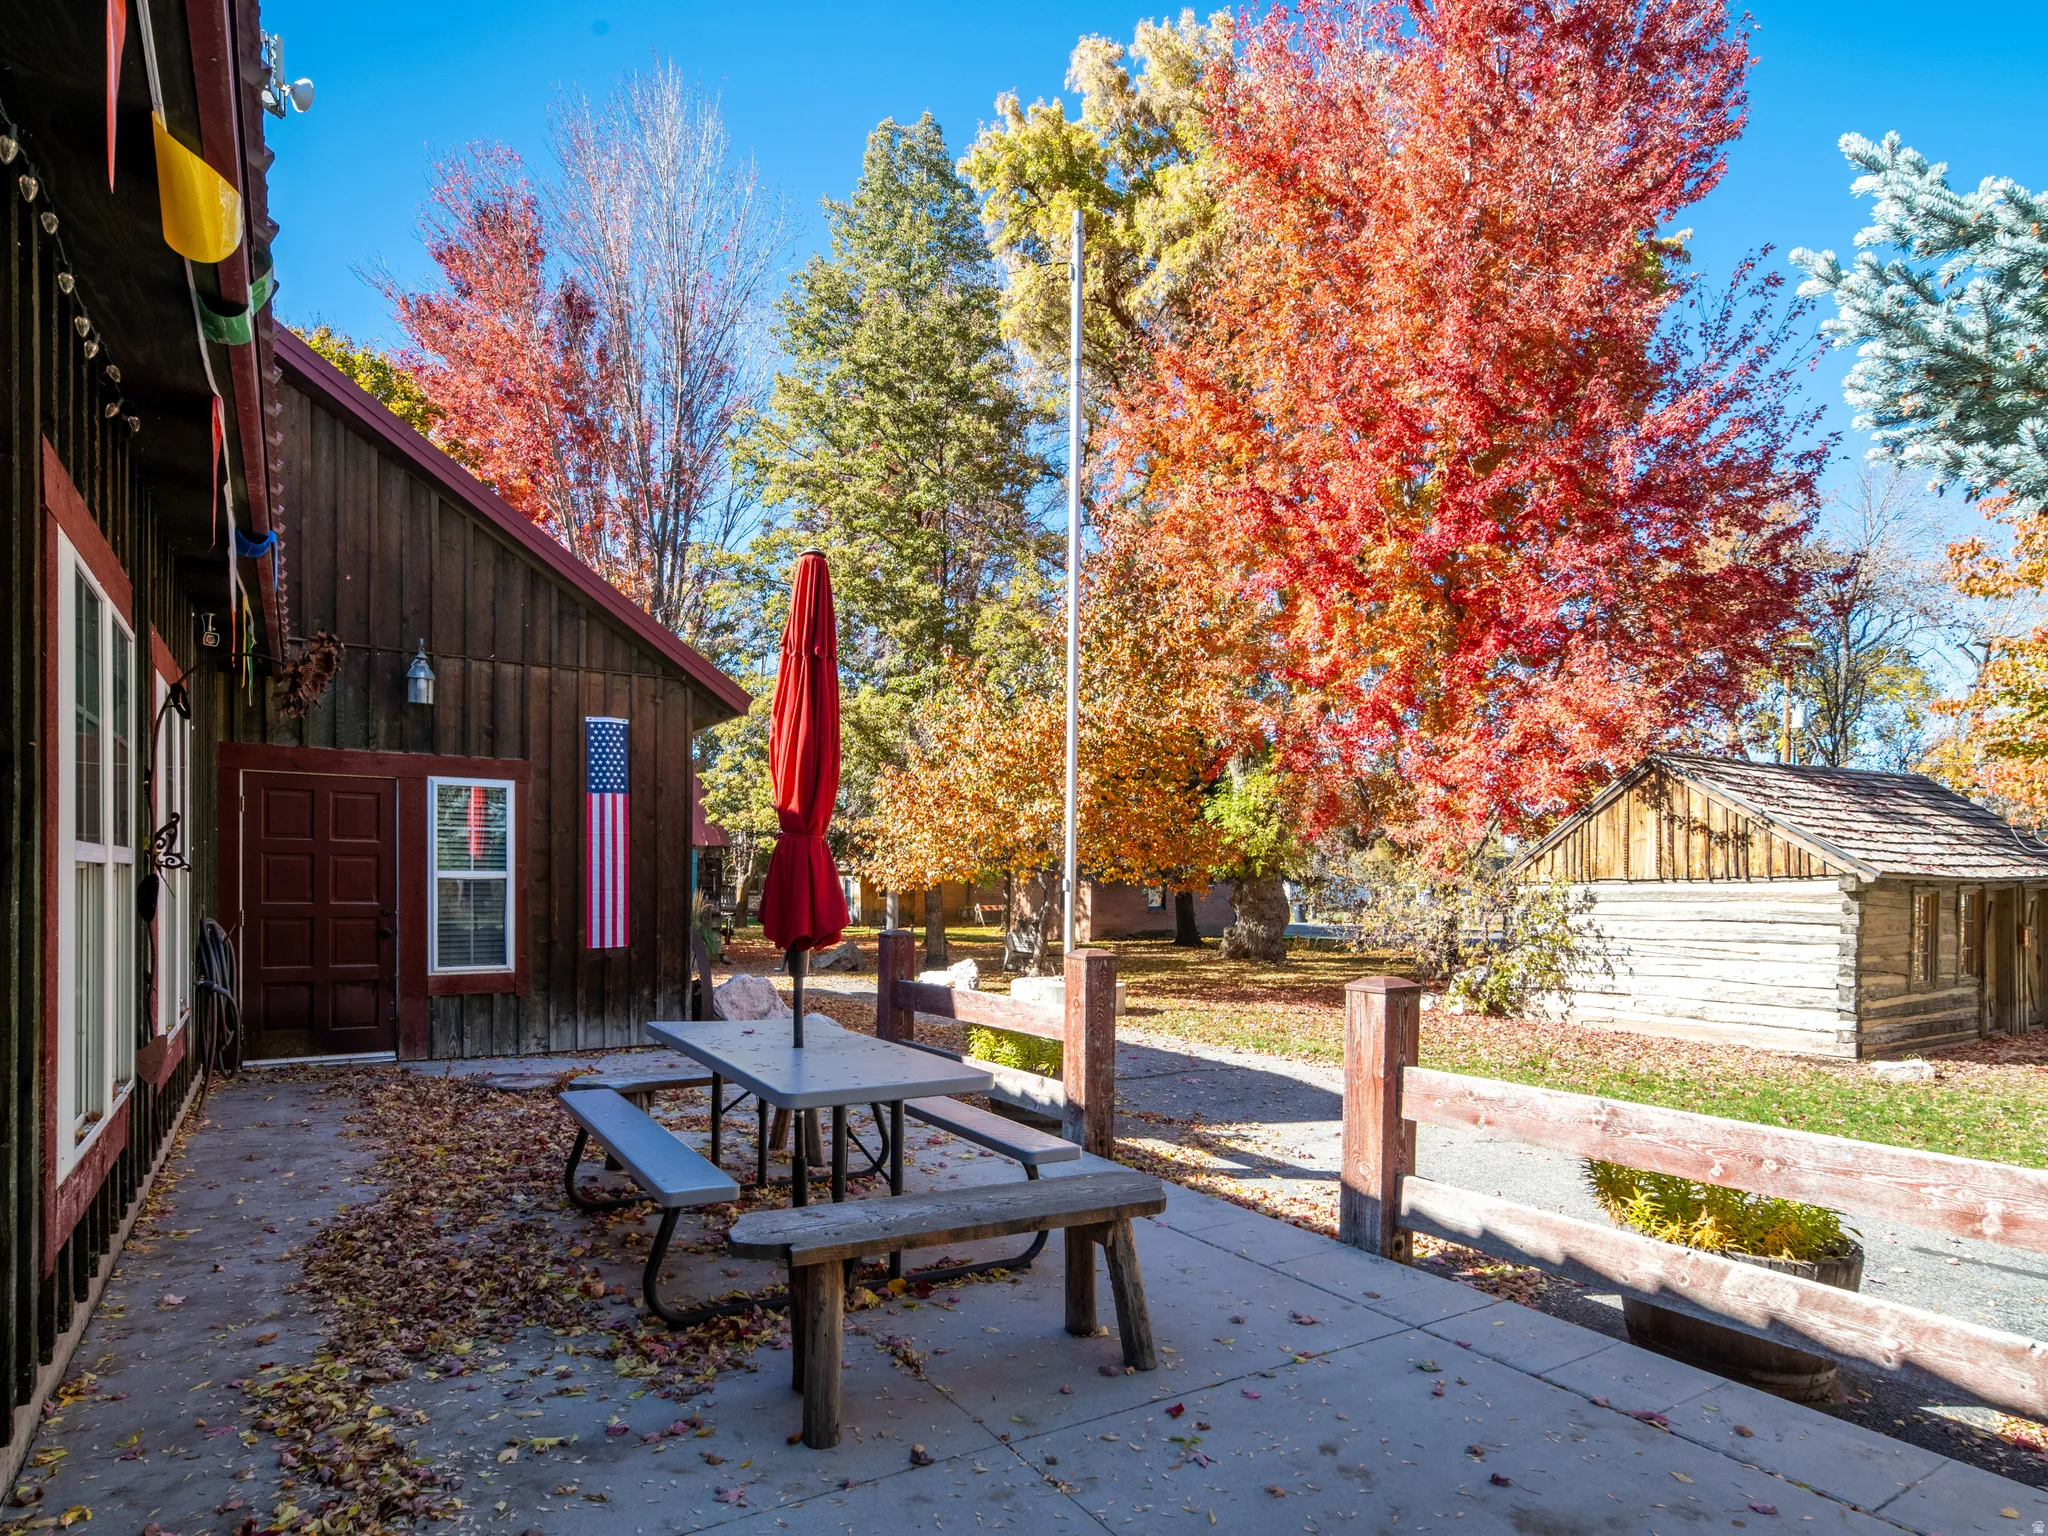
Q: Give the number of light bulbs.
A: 9